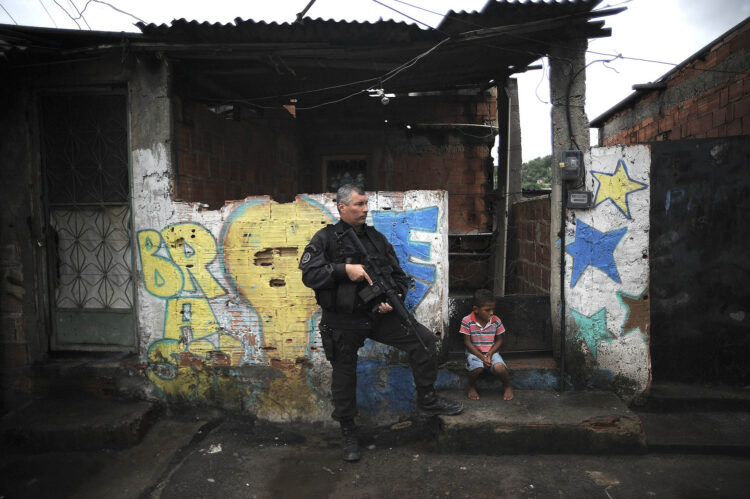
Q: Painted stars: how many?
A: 4